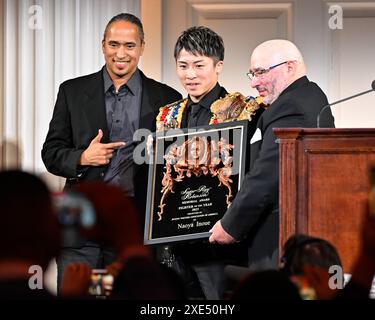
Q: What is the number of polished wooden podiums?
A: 1